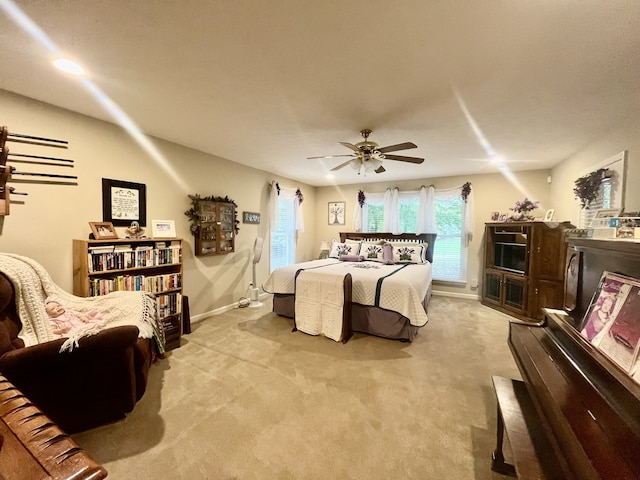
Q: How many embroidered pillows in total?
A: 3